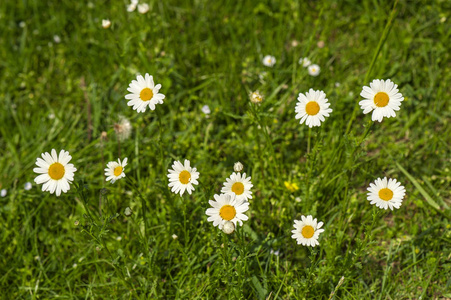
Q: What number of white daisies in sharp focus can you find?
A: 10